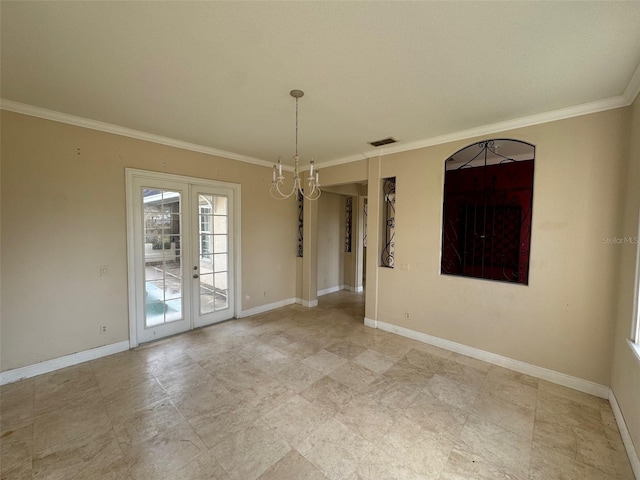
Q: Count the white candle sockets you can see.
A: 4